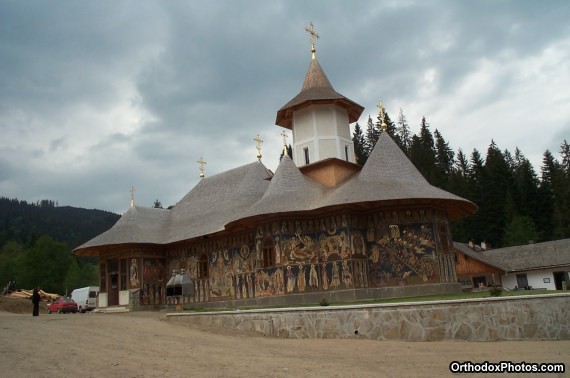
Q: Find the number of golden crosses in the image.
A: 6